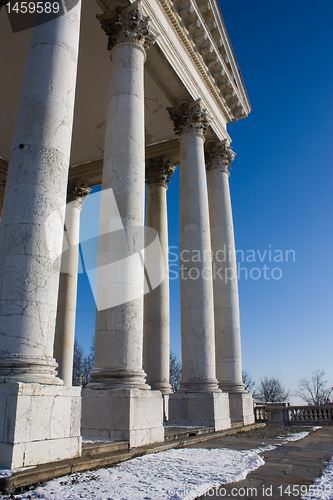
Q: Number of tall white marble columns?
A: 6